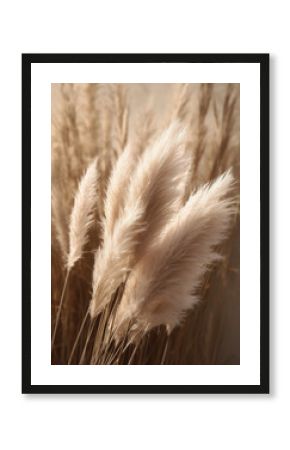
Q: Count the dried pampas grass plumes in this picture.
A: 5